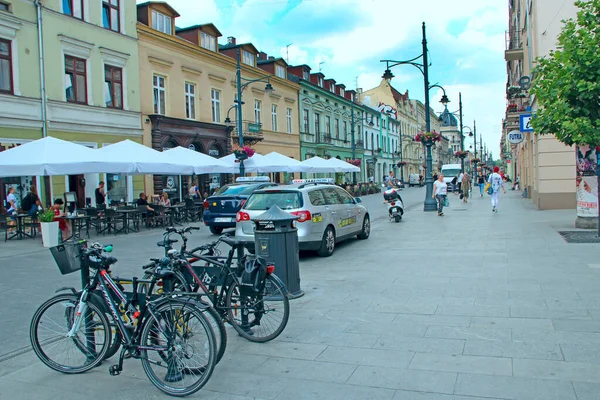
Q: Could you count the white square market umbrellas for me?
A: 7